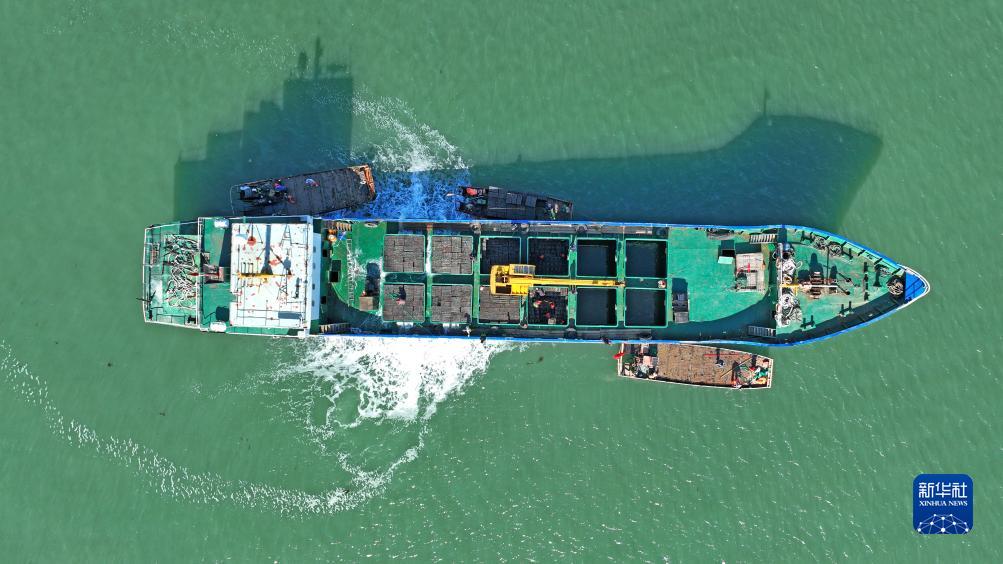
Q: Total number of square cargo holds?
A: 12